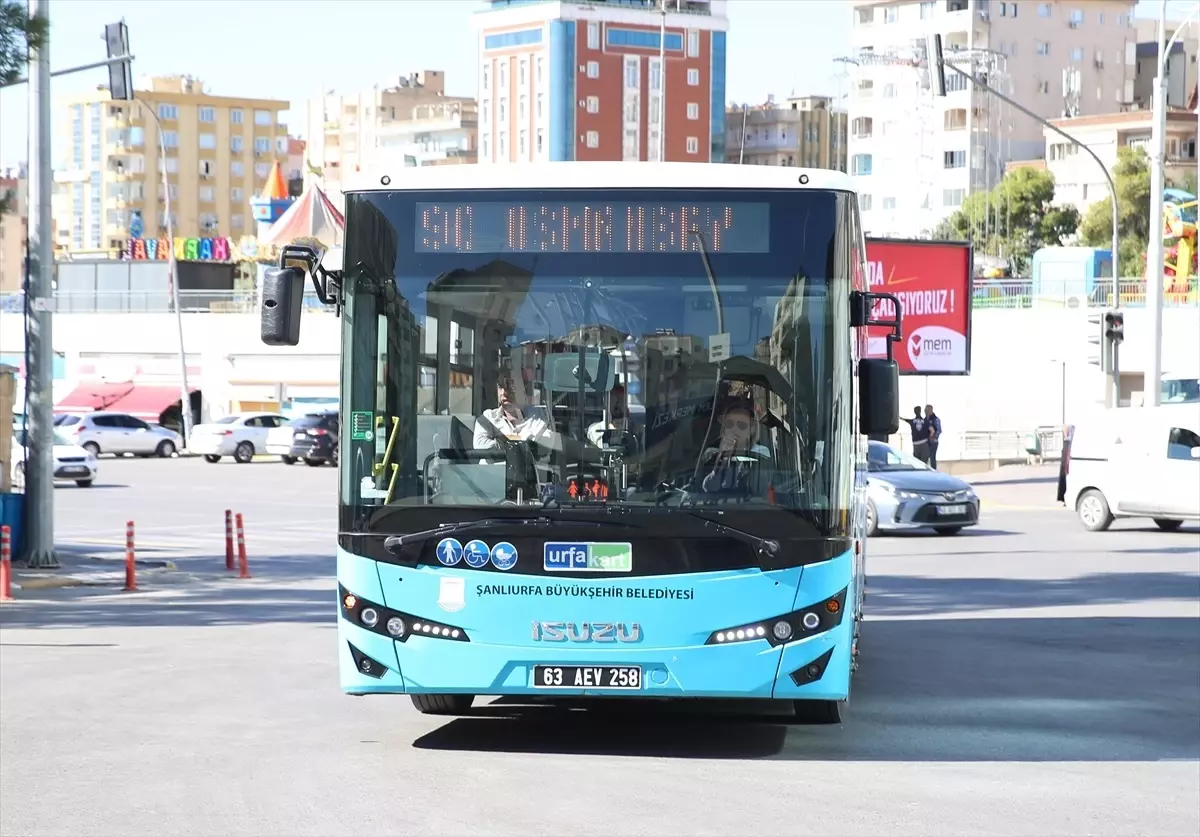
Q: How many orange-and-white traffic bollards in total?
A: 4